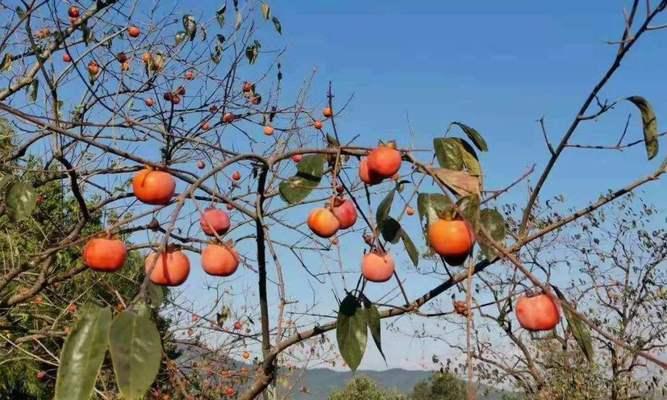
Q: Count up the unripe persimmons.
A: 0